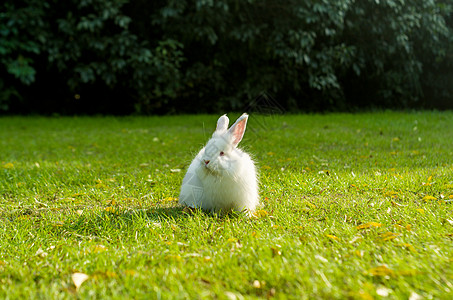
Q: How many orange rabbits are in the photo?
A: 0